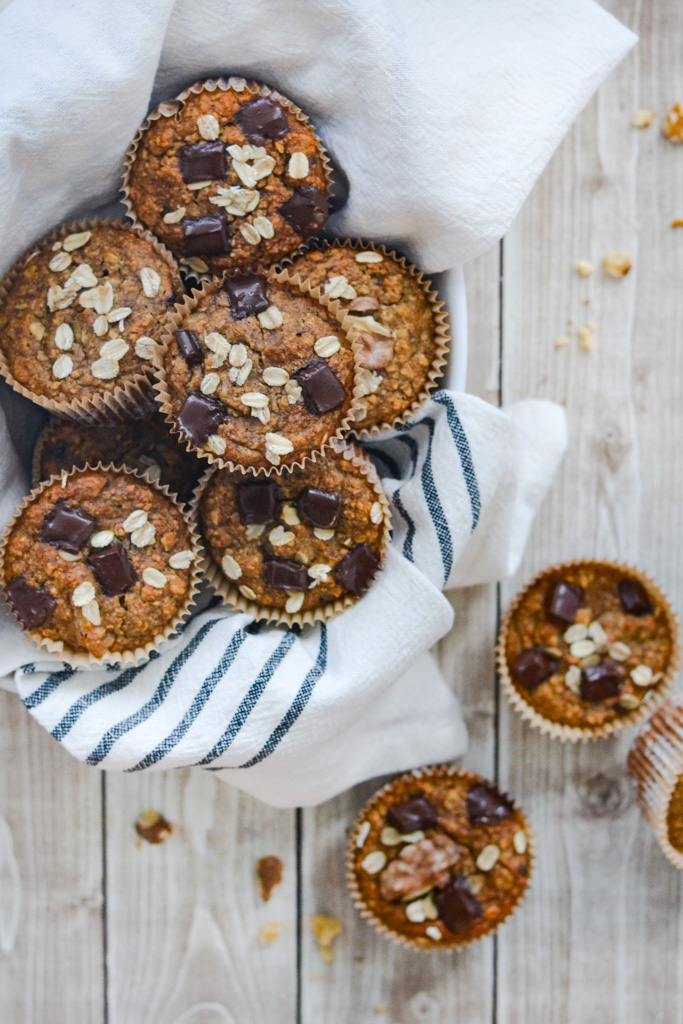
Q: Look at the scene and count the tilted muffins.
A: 1